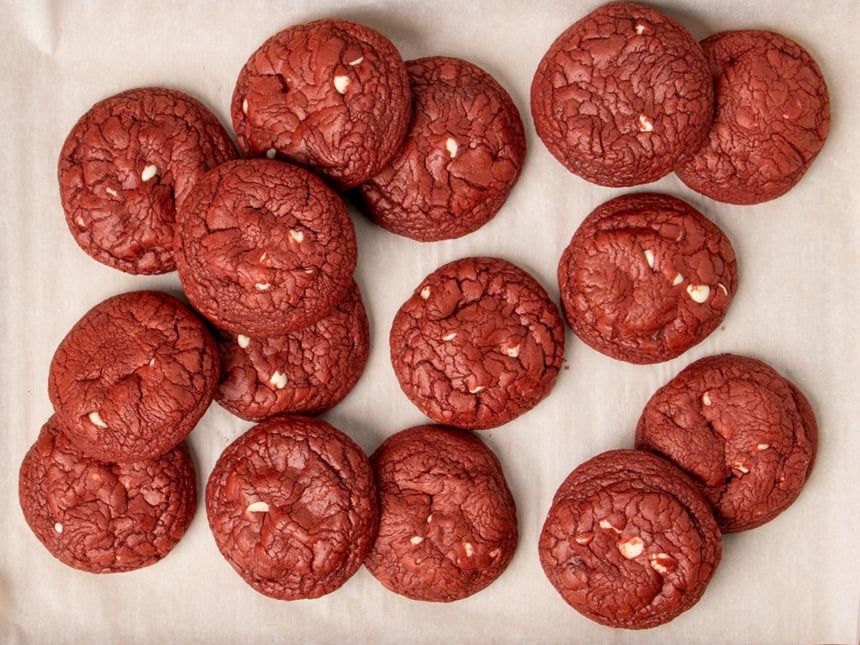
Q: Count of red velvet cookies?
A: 15